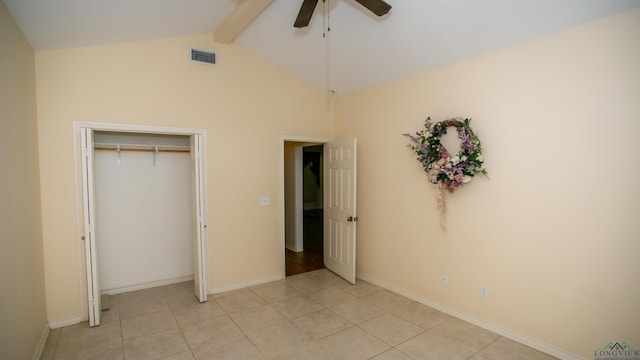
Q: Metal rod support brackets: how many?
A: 2